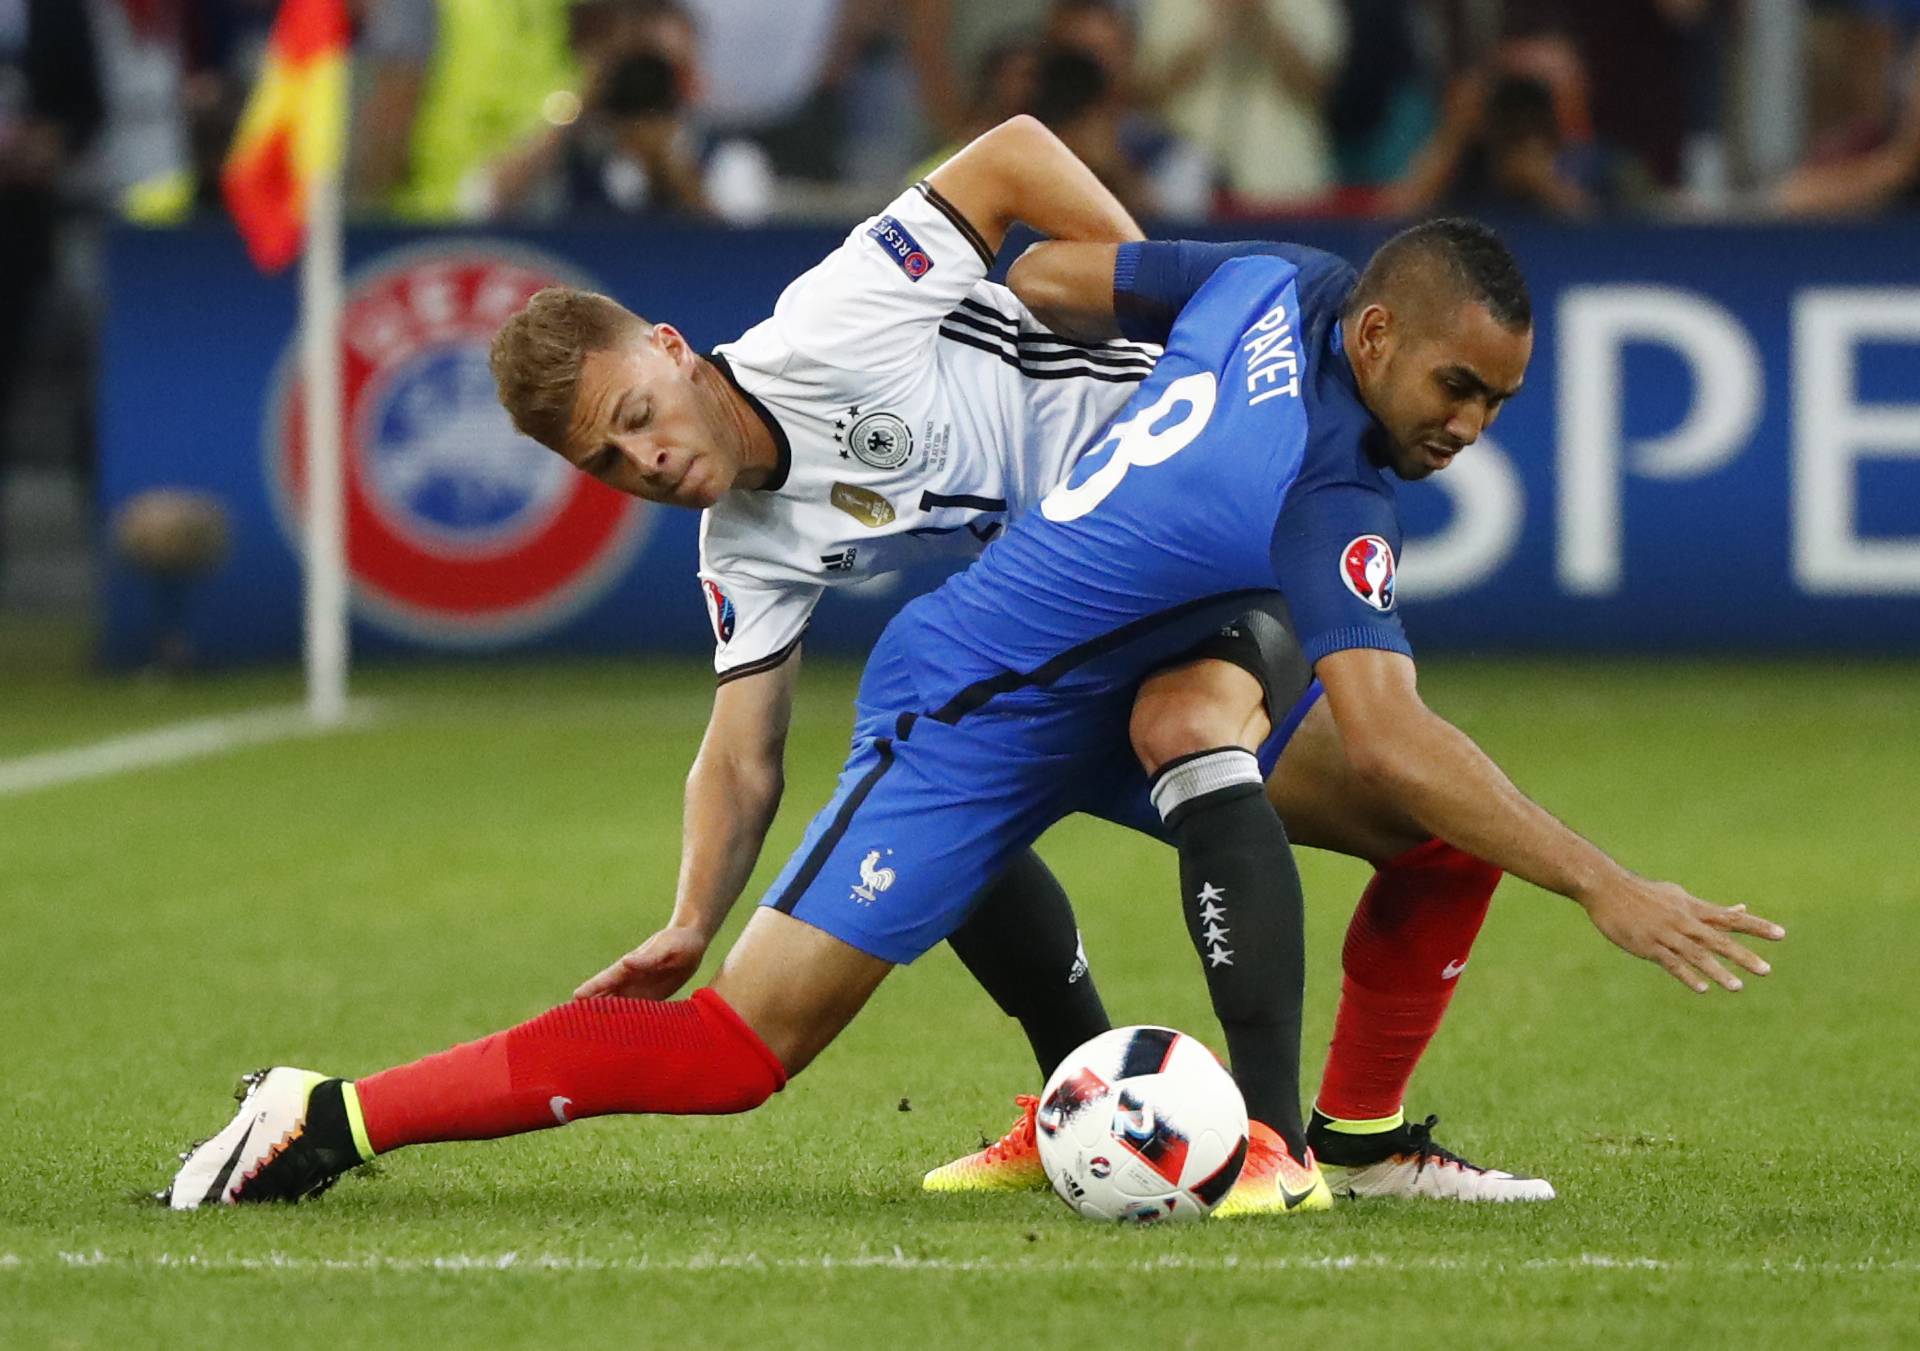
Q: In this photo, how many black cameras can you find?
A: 3